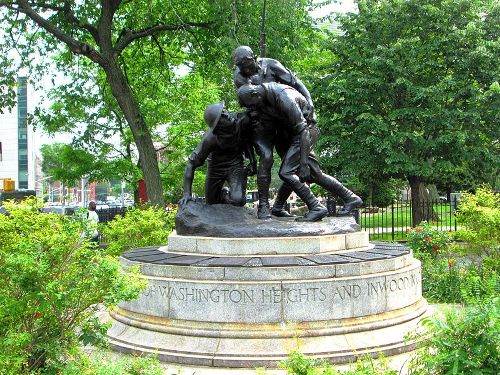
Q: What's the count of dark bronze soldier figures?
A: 3